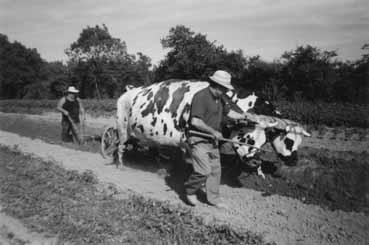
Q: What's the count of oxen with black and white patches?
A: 2